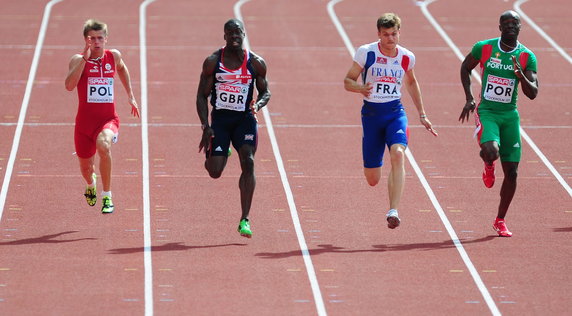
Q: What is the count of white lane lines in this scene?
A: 6